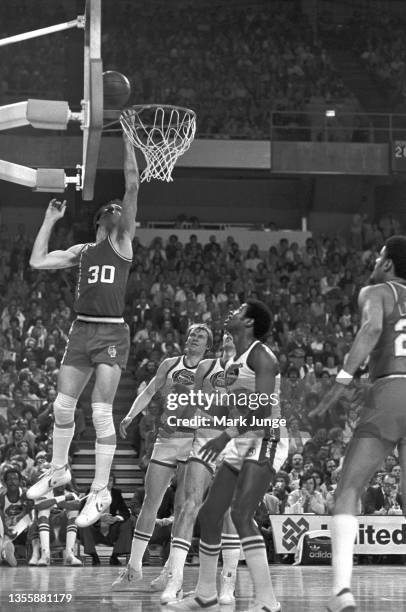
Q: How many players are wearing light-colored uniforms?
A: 3